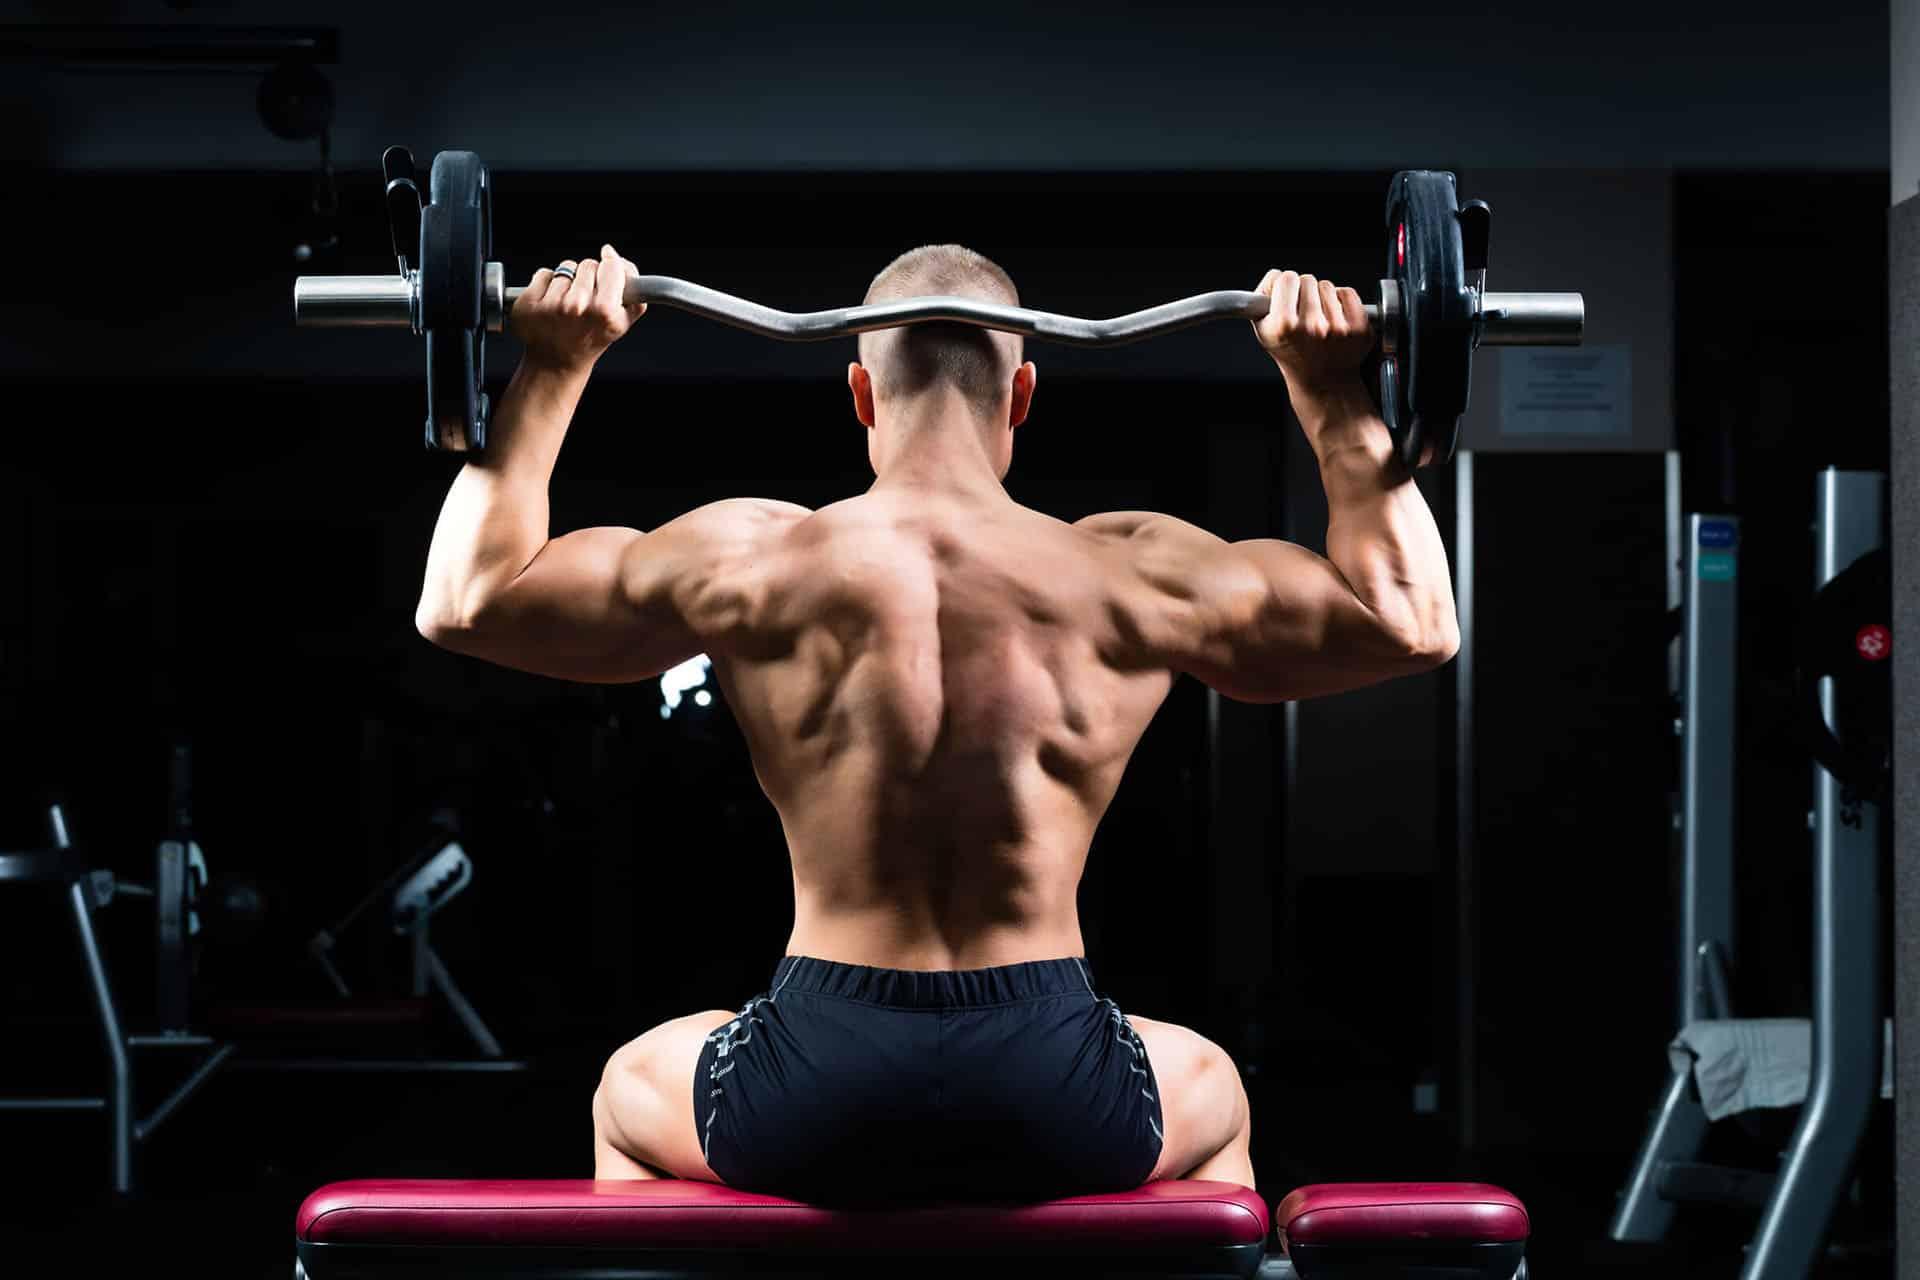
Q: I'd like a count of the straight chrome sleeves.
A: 2